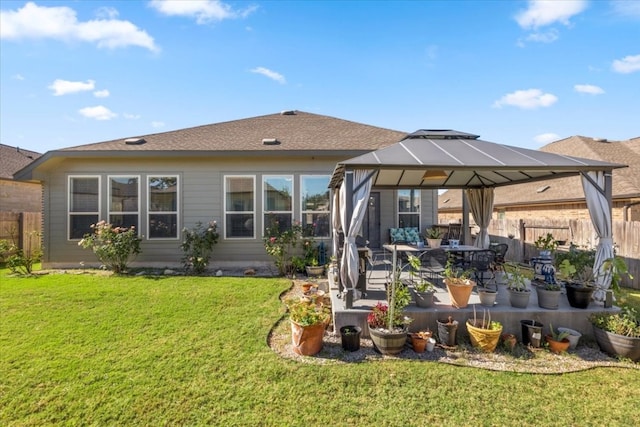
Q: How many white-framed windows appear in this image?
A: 7